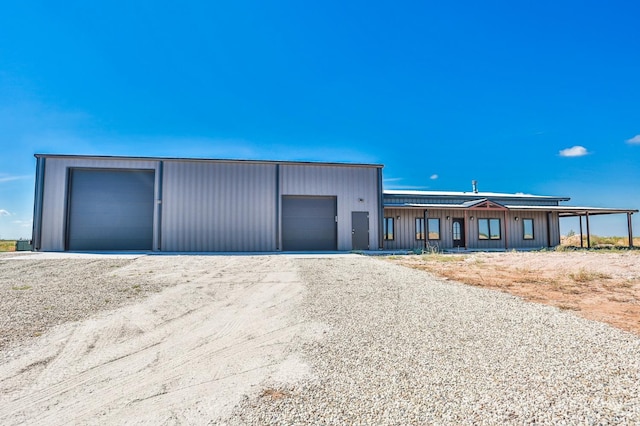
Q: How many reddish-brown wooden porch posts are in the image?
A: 2